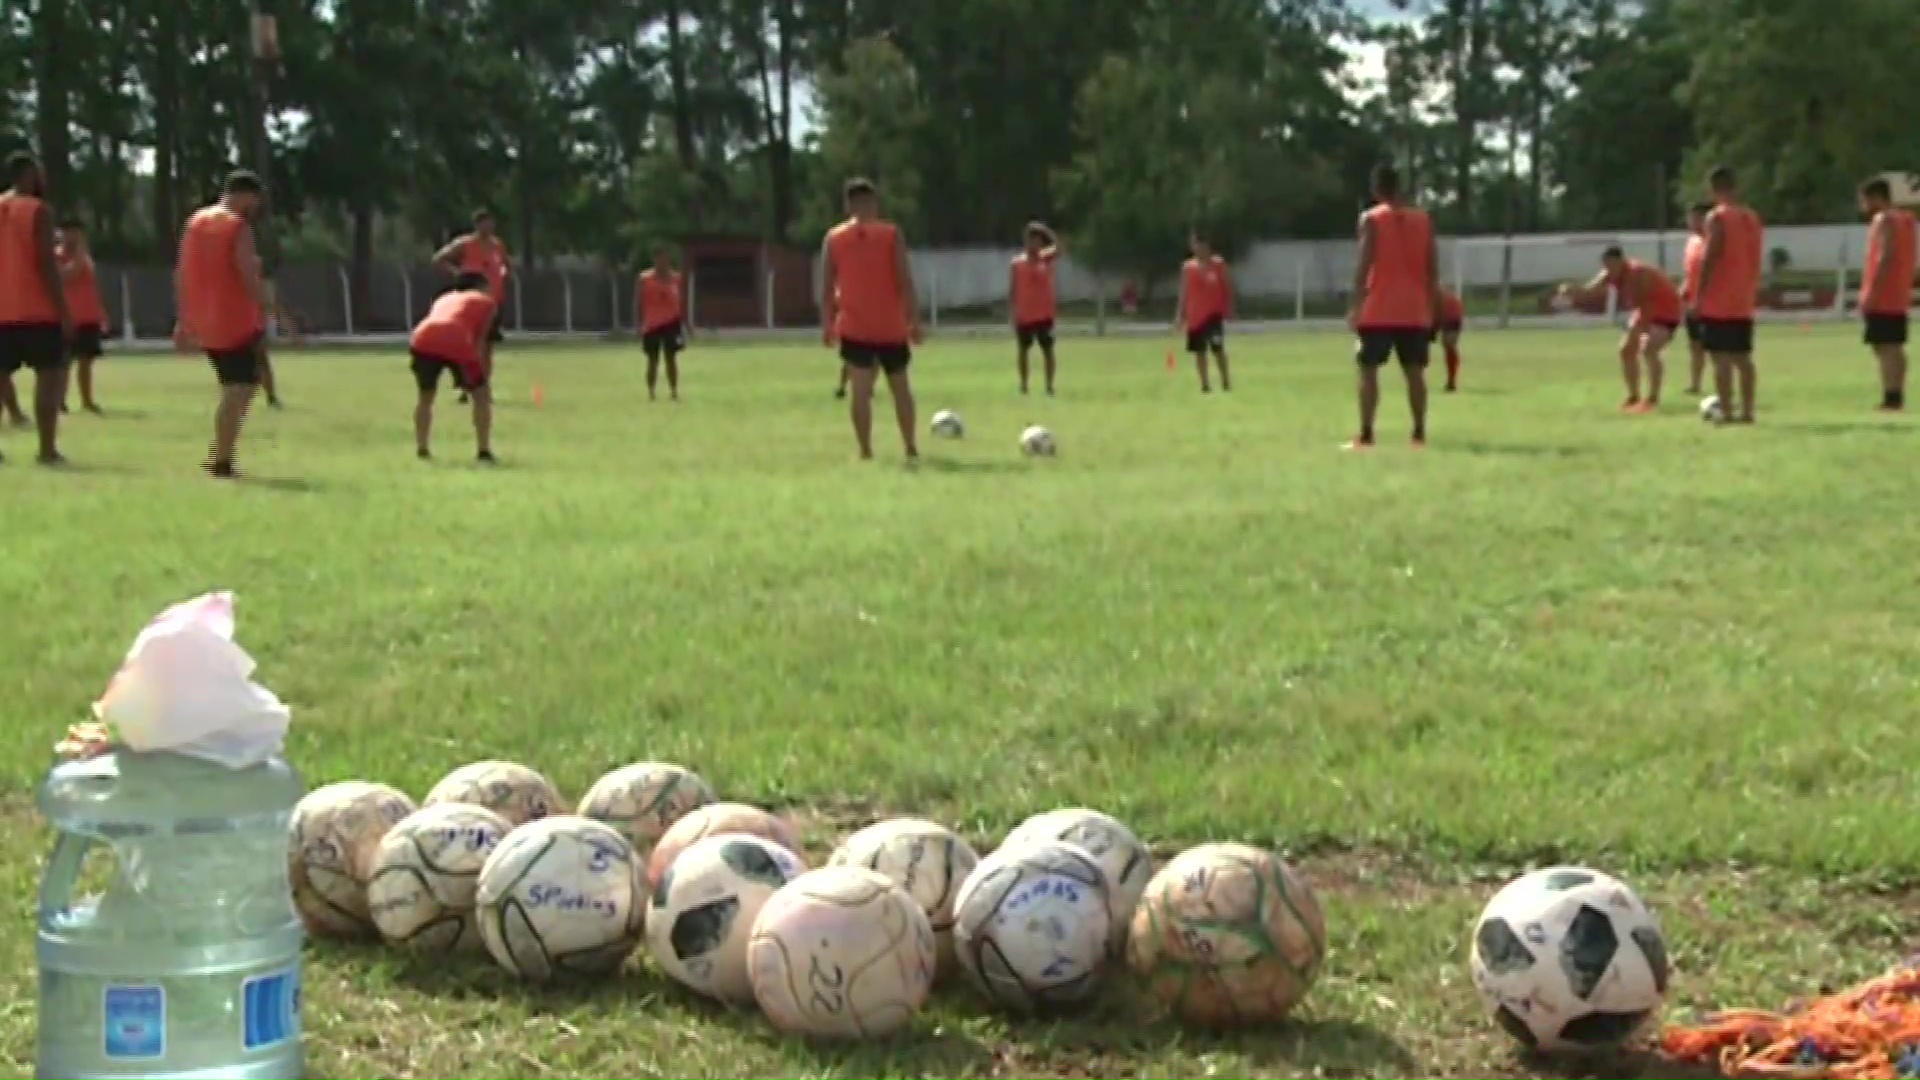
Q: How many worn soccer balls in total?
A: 13